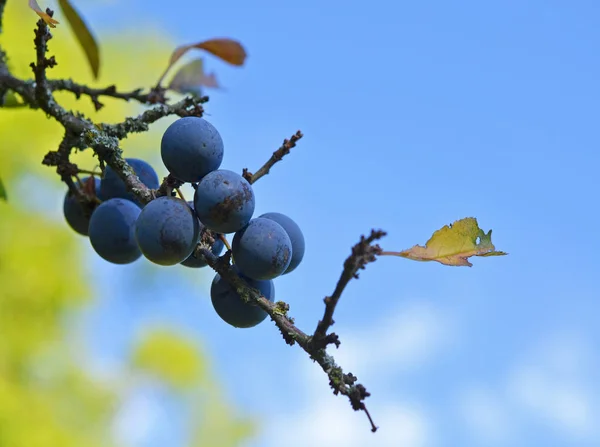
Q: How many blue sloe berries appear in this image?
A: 10